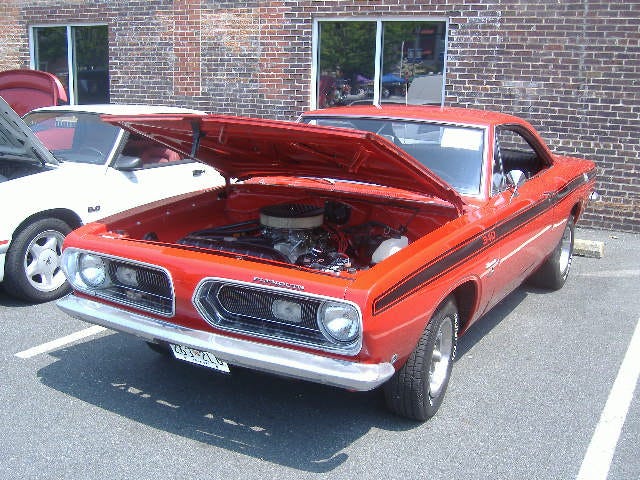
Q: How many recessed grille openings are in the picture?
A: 2